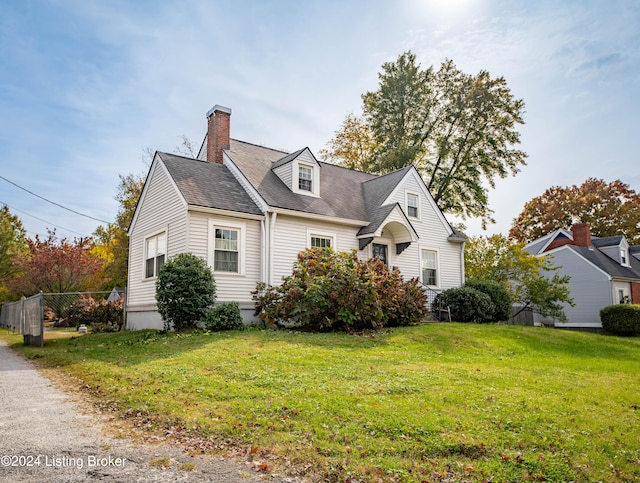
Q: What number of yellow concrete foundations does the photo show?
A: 0